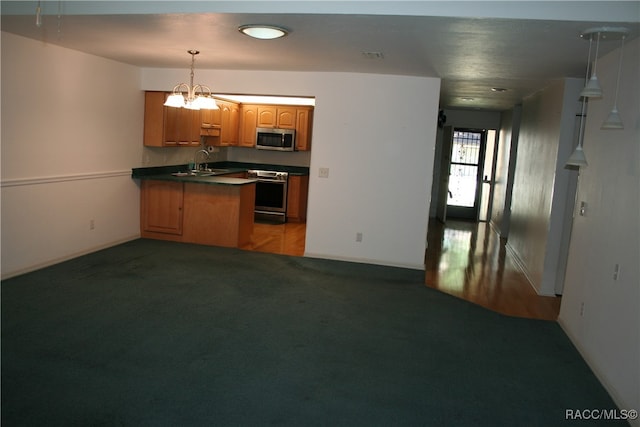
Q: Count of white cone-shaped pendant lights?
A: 3